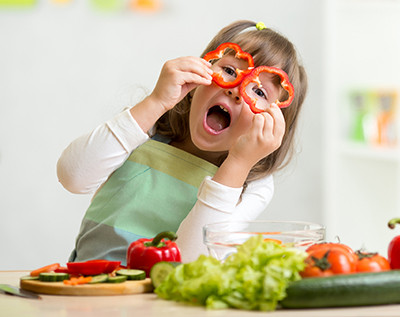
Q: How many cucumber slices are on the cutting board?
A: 5